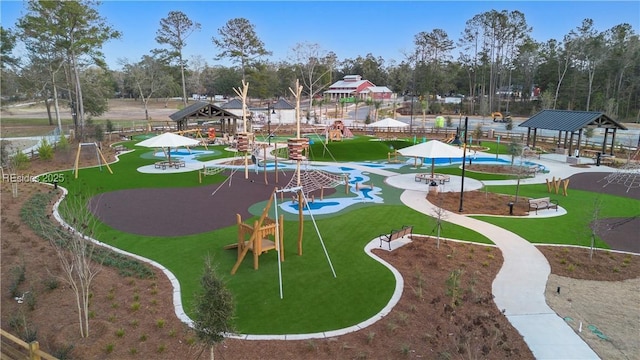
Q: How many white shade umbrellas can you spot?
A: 3